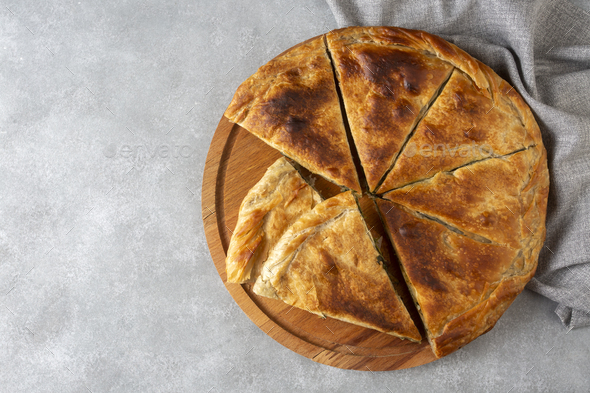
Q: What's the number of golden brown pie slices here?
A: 7